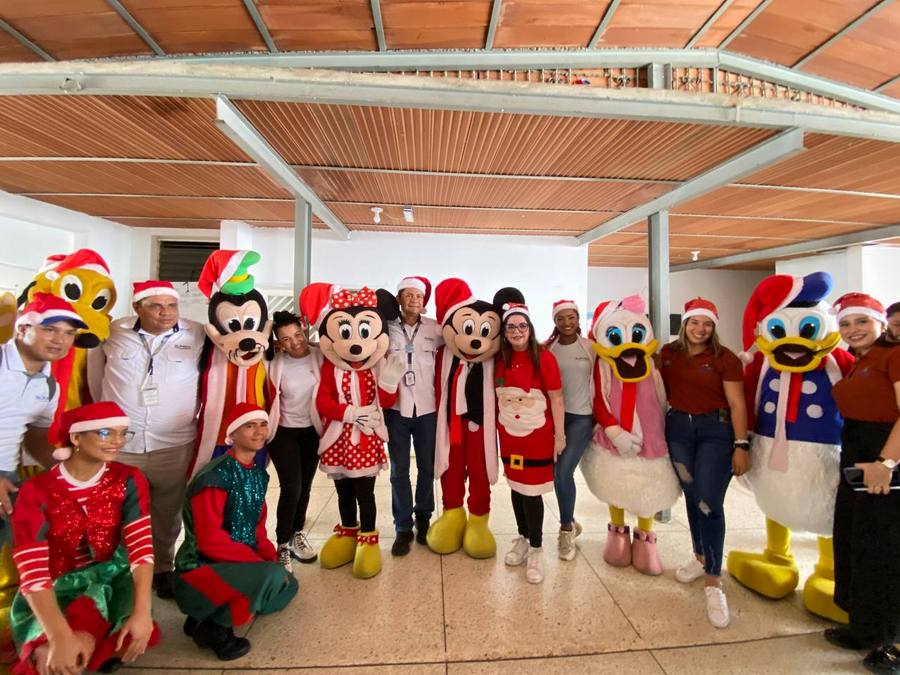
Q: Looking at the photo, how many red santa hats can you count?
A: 15